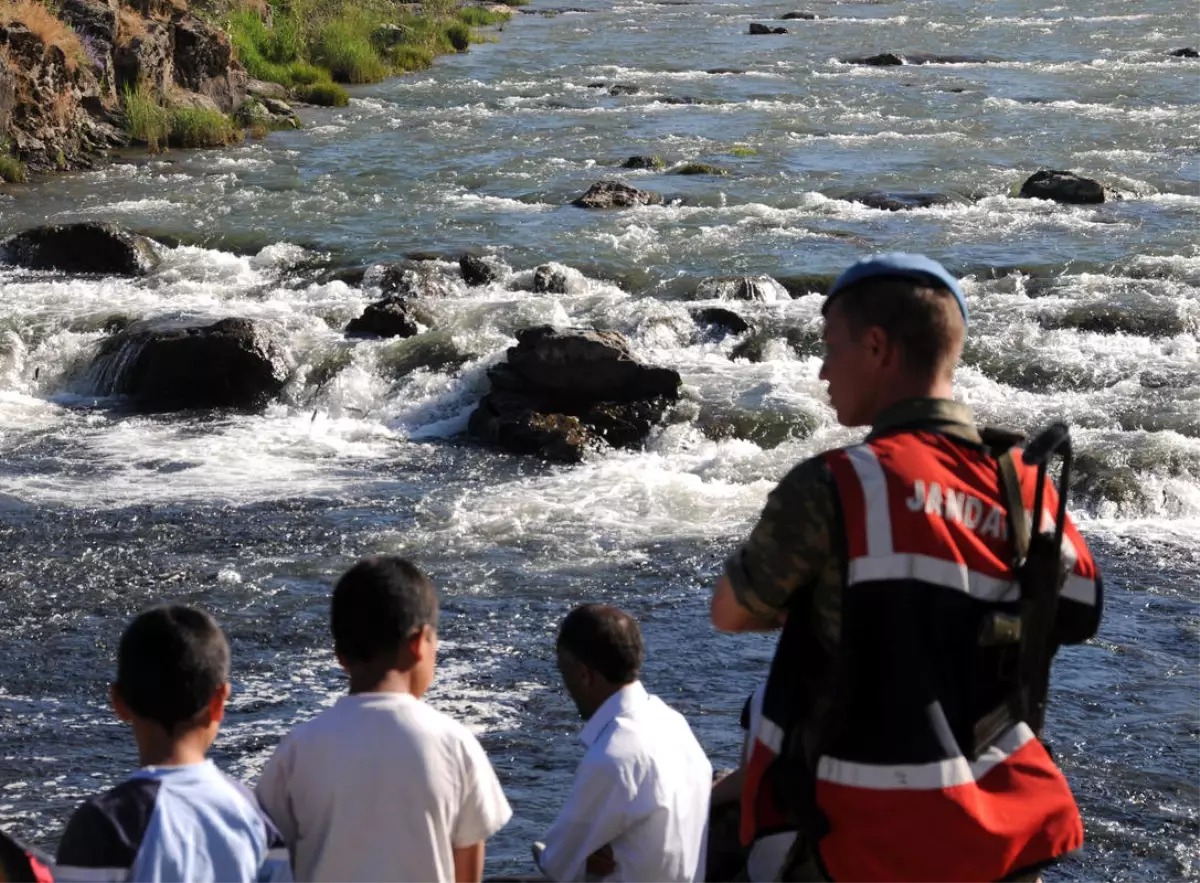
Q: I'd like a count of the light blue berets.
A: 1